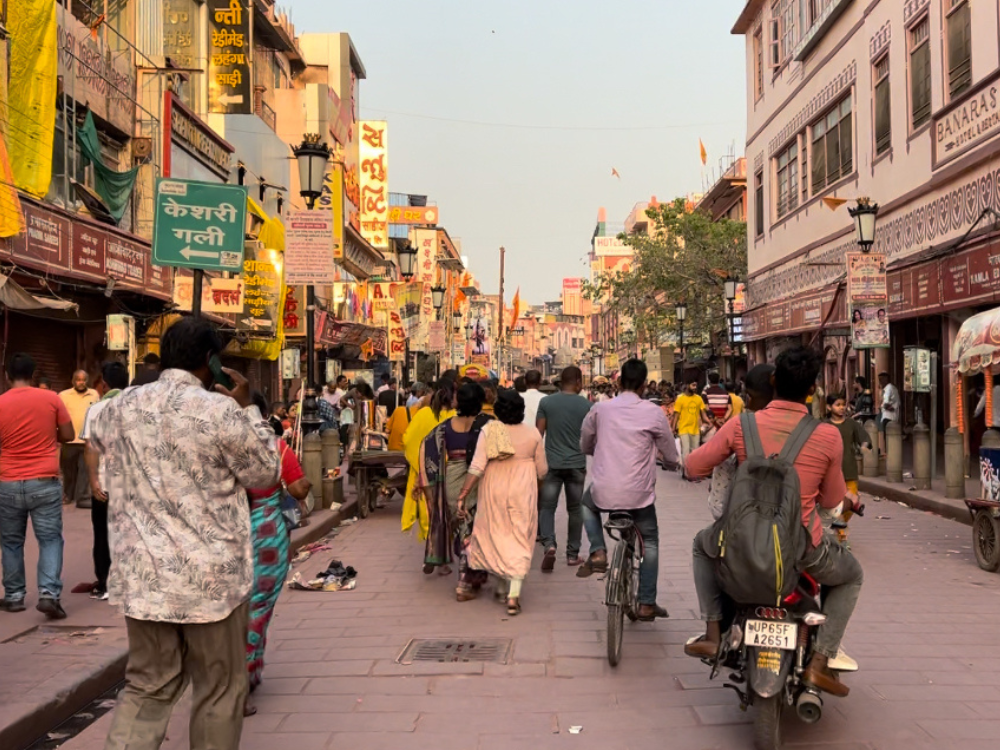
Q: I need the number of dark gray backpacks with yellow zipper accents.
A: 1